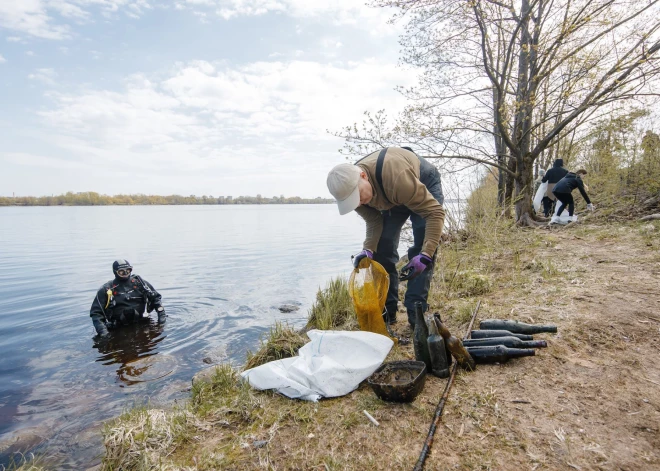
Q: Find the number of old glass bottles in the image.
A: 8